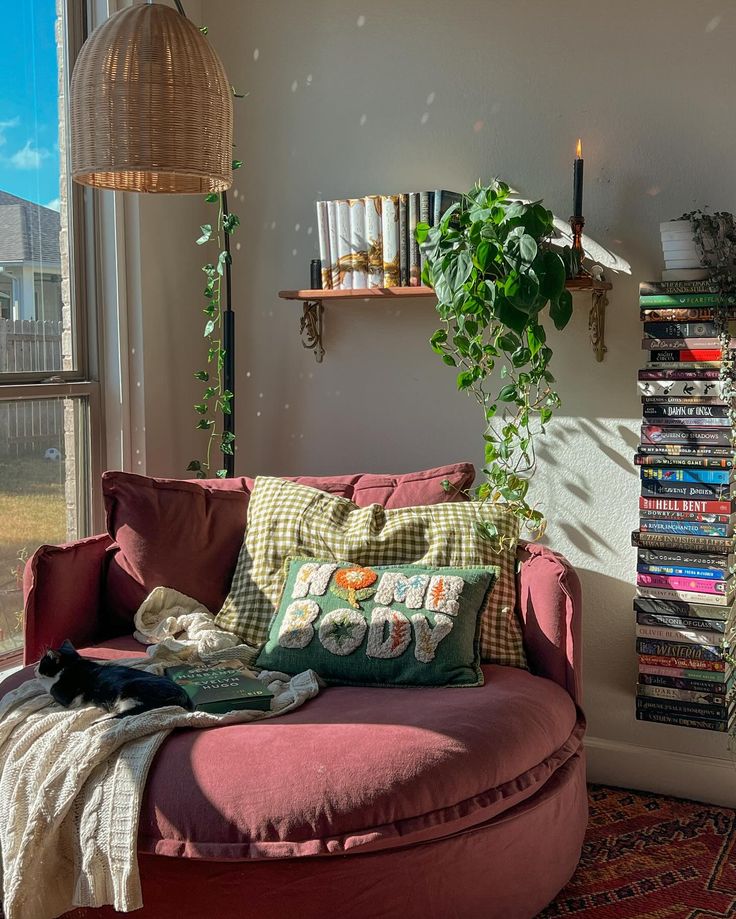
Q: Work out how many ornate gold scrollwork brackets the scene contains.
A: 2